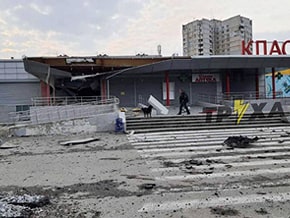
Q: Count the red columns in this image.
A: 6